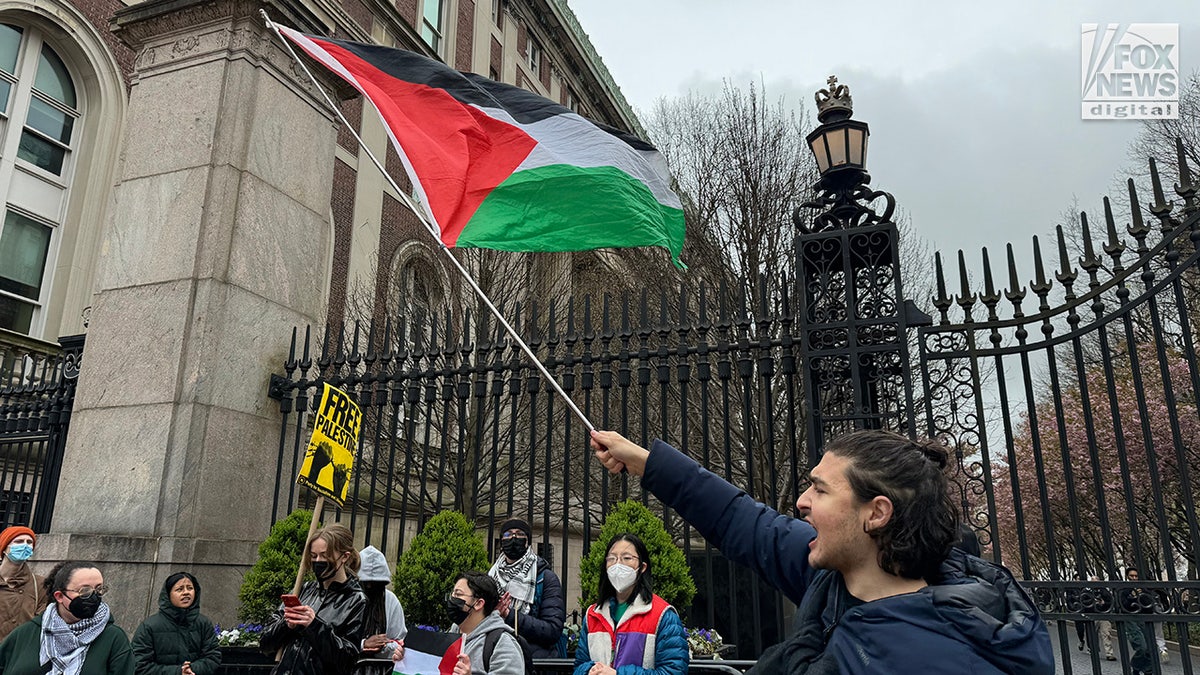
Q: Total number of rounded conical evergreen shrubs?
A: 3